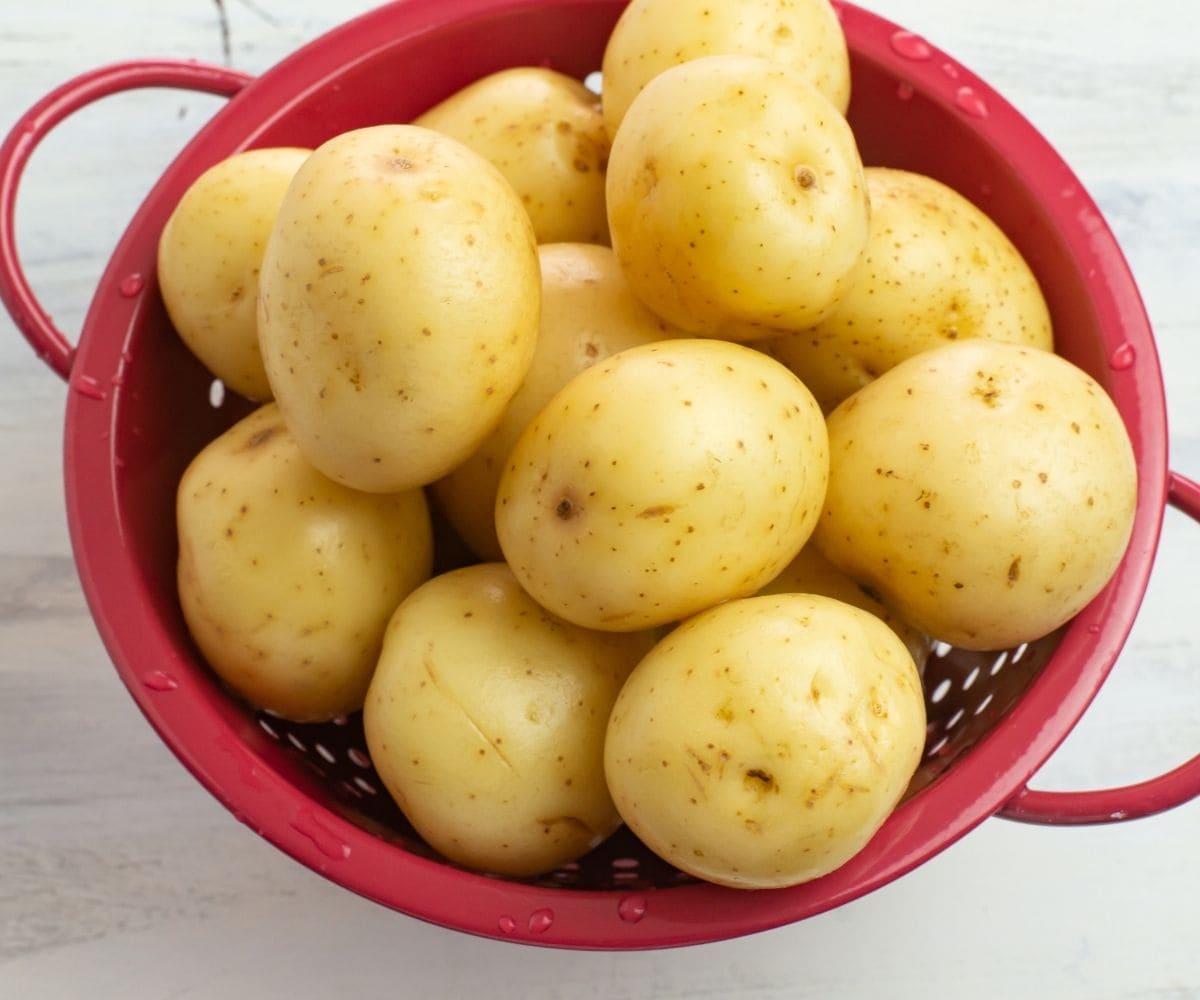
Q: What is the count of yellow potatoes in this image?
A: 13